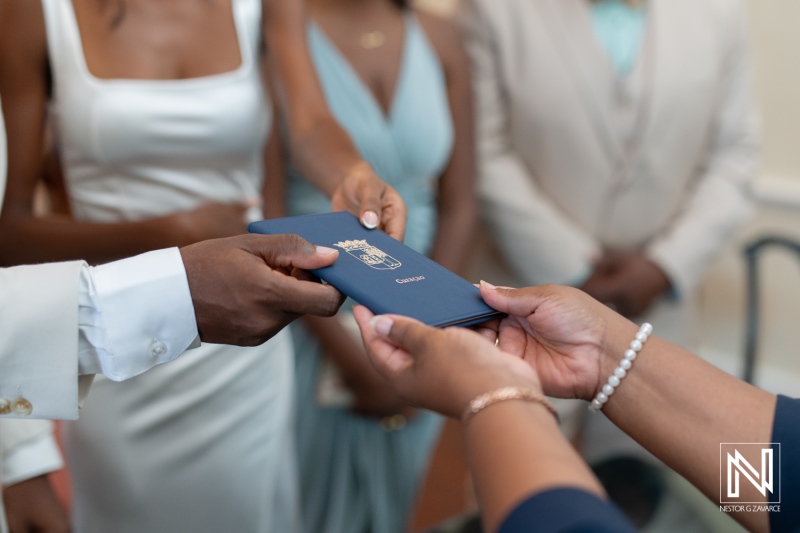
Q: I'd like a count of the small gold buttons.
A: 2